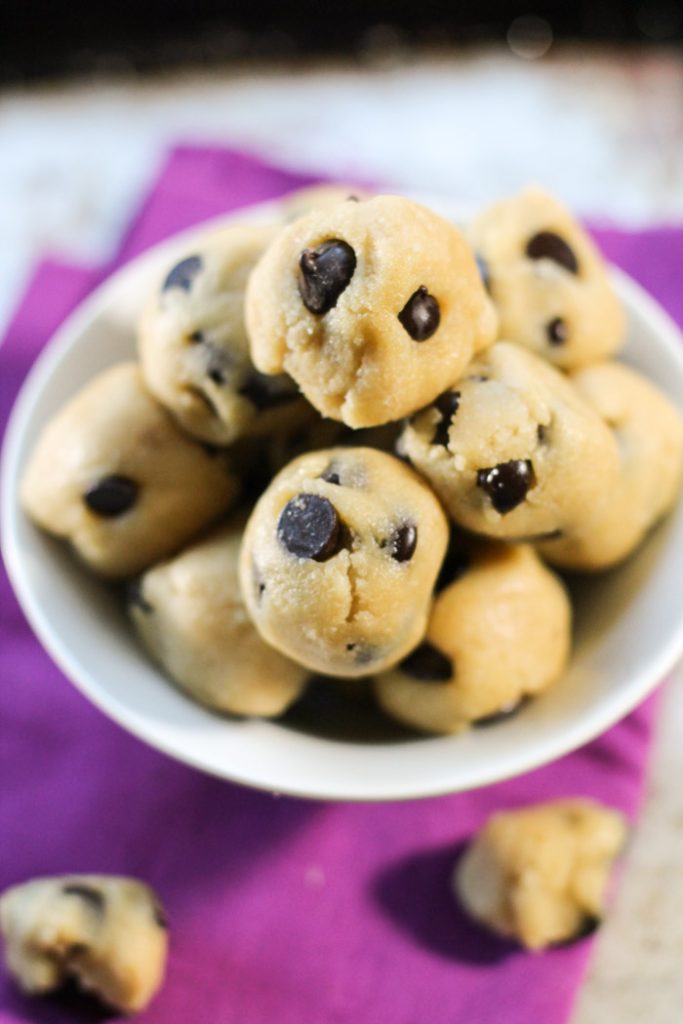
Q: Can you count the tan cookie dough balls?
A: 12